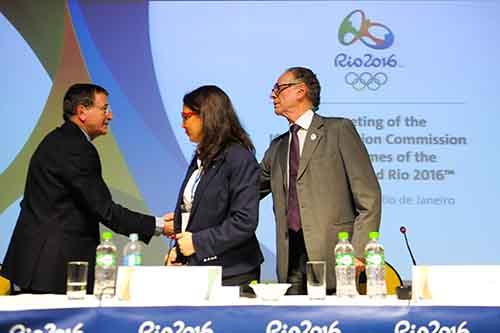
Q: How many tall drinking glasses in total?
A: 2